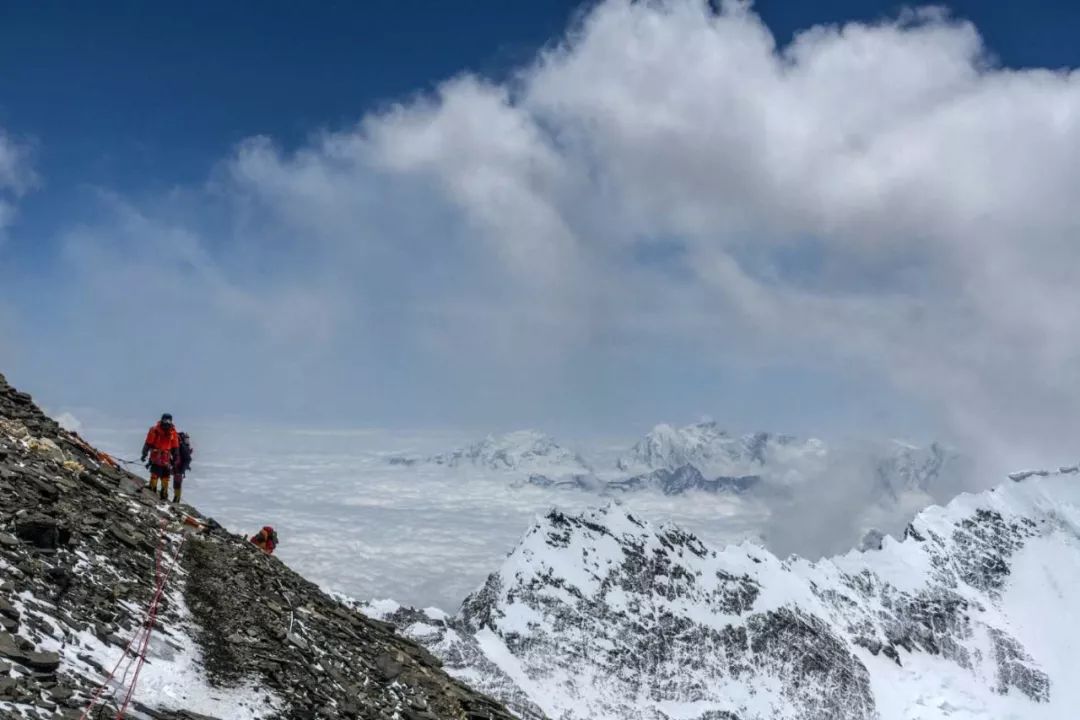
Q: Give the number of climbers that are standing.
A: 2